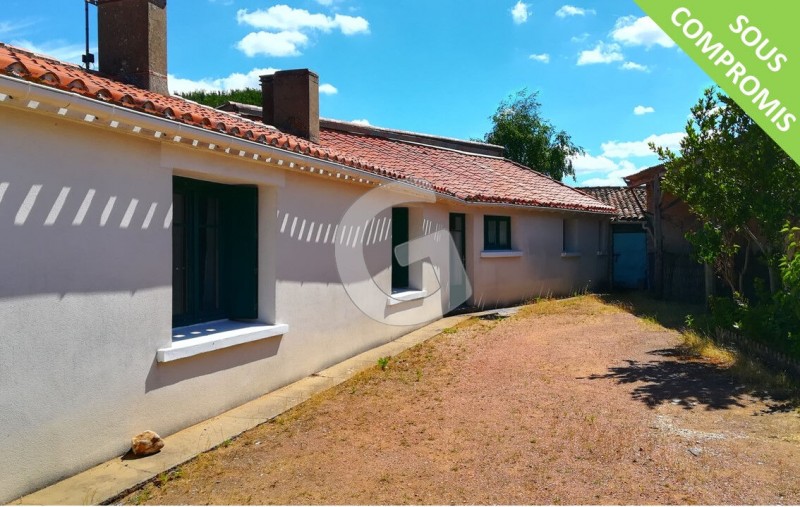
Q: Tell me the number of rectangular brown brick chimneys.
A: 2